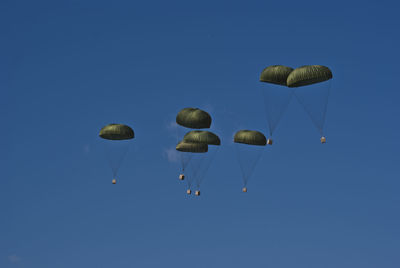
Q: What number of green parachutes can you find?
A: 7